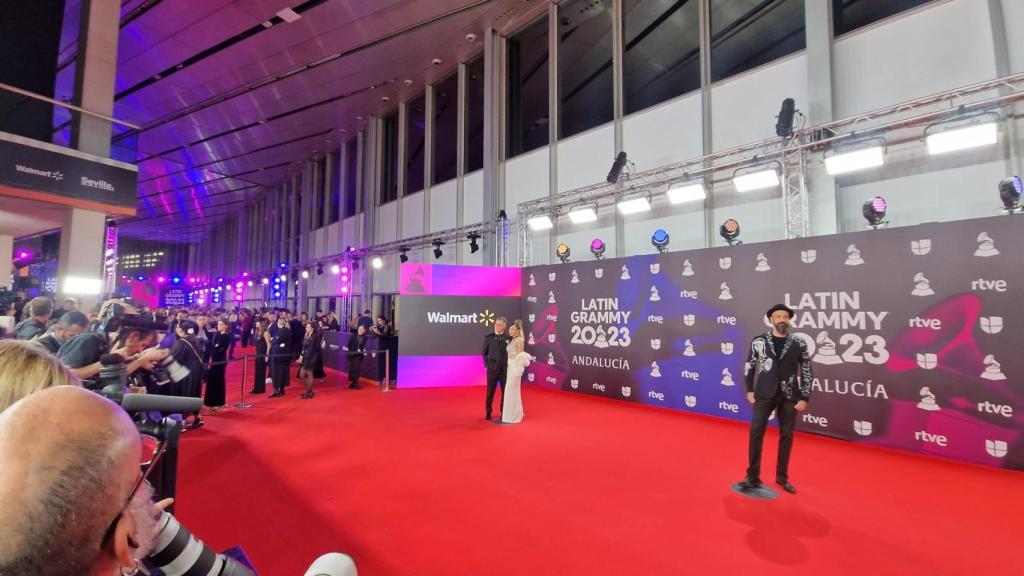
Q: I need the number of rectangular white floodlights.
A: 8